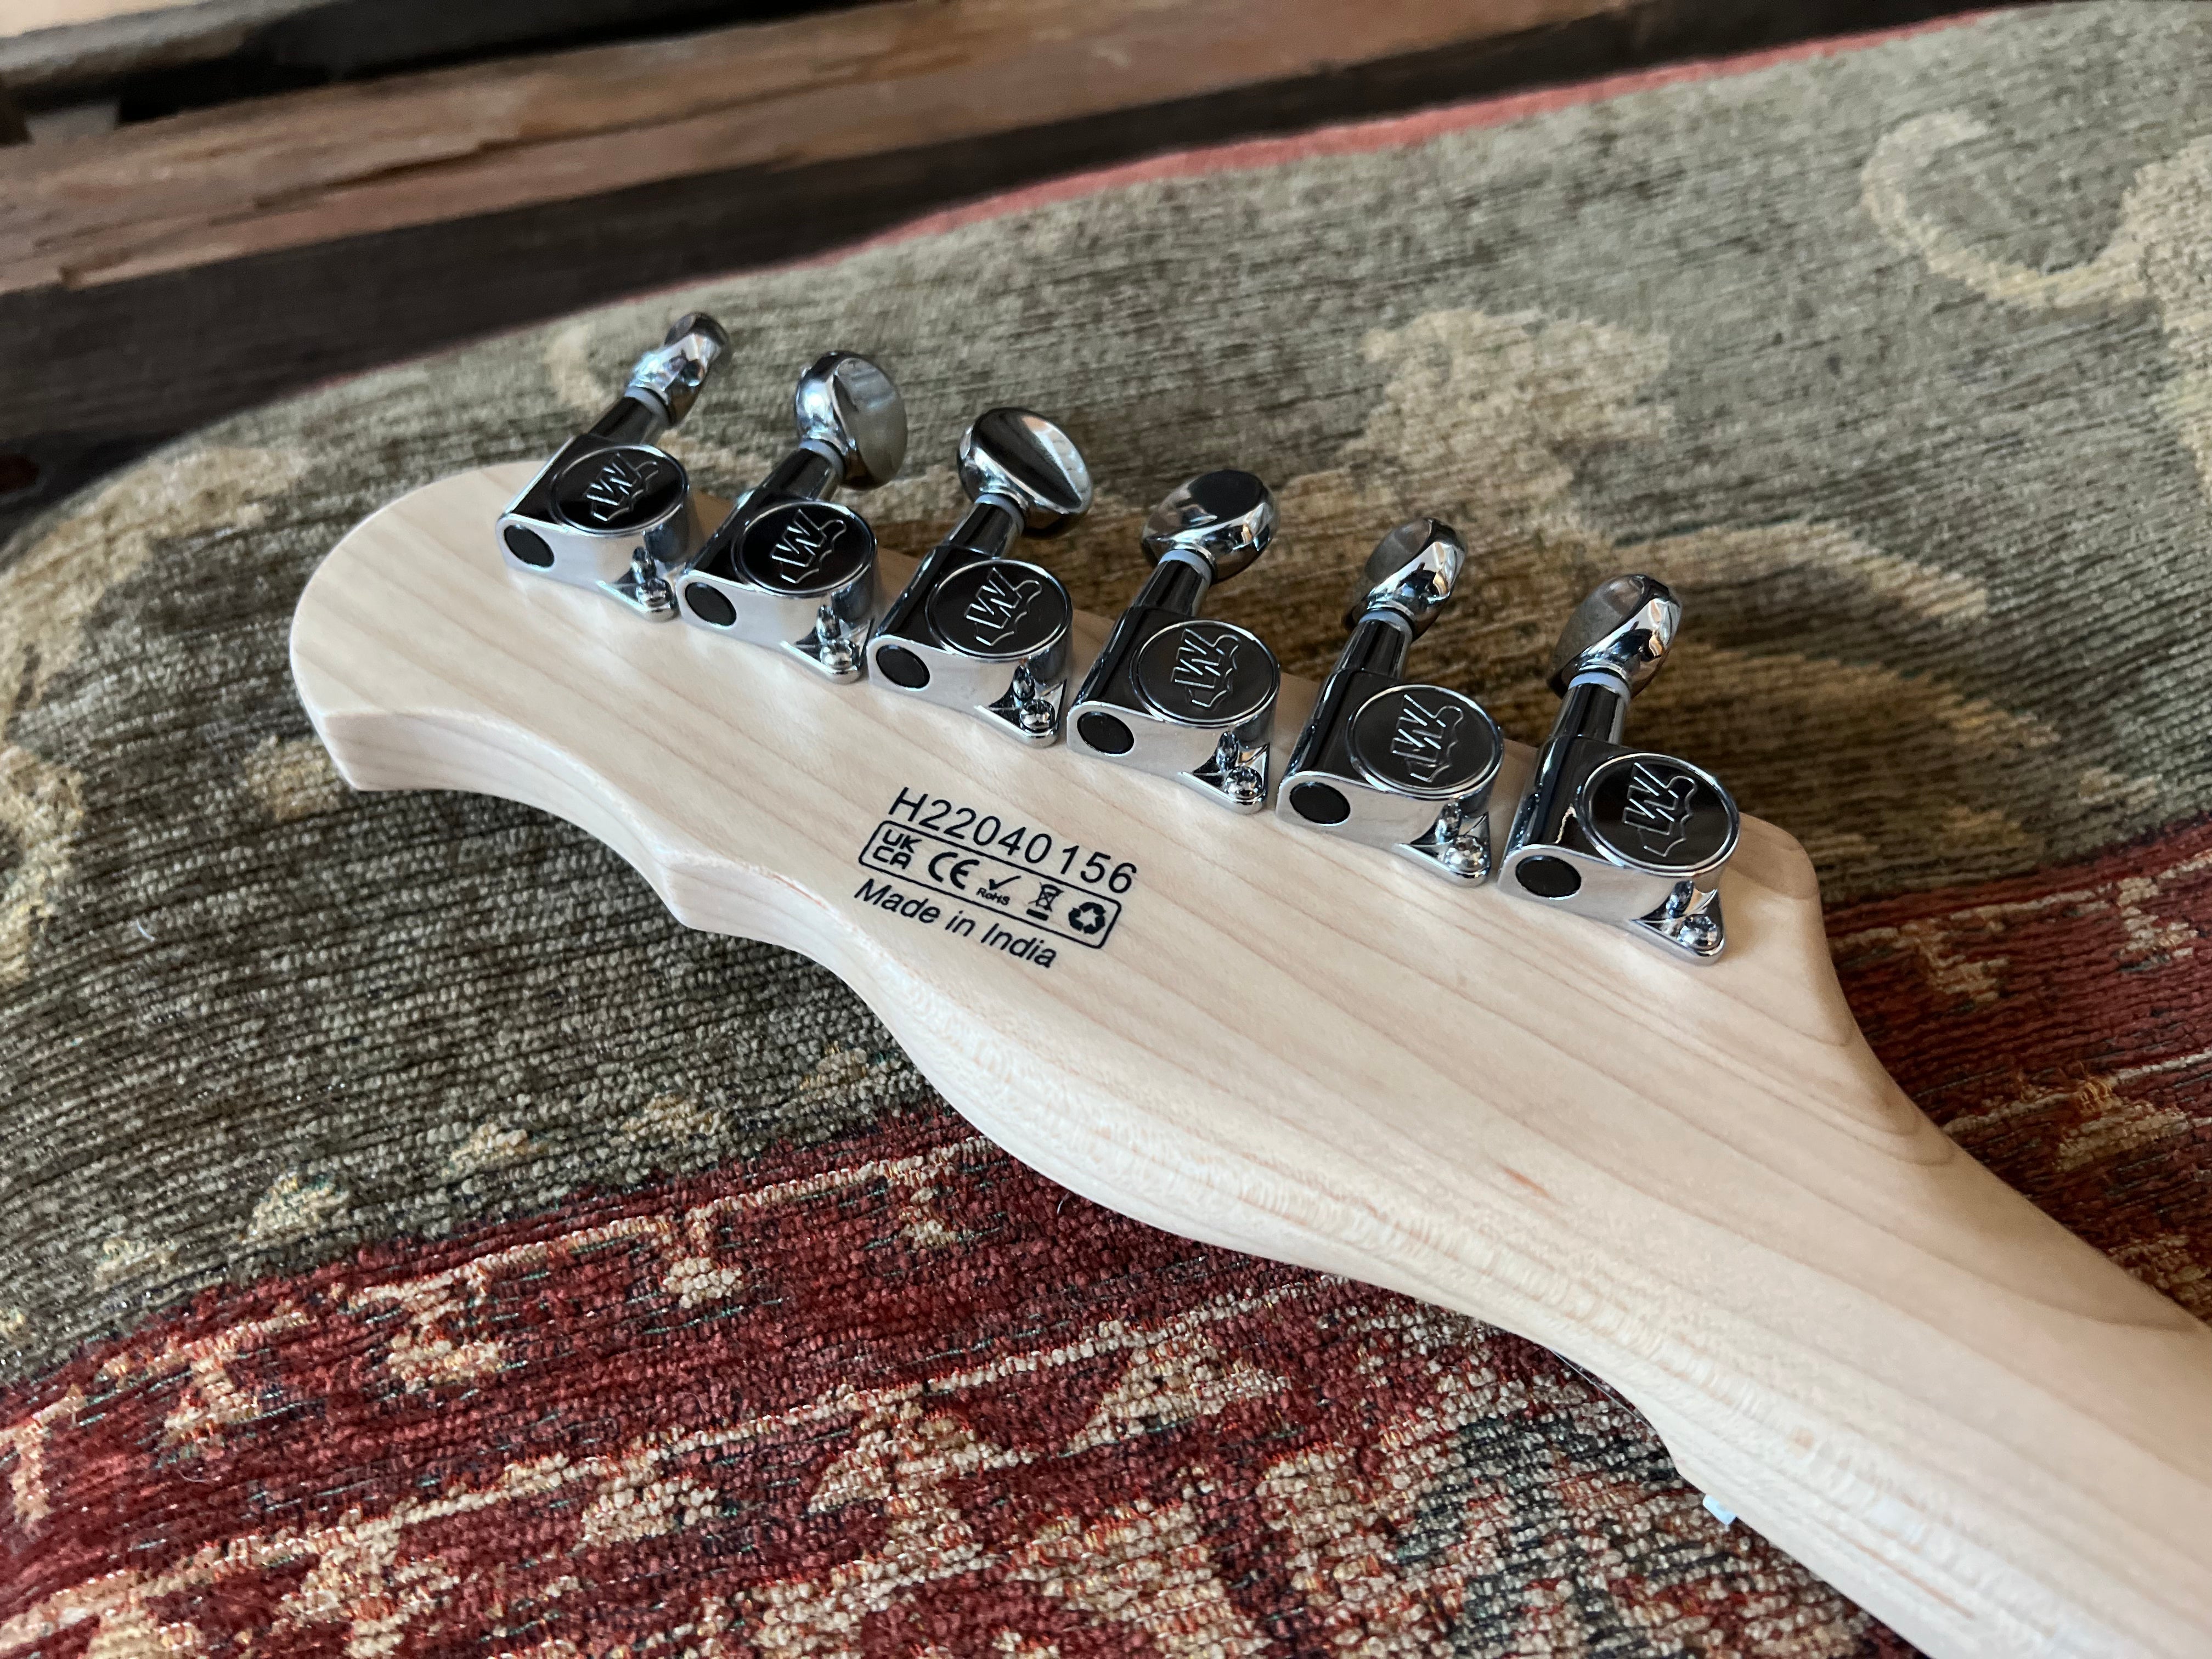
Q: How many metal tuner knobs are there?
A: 6